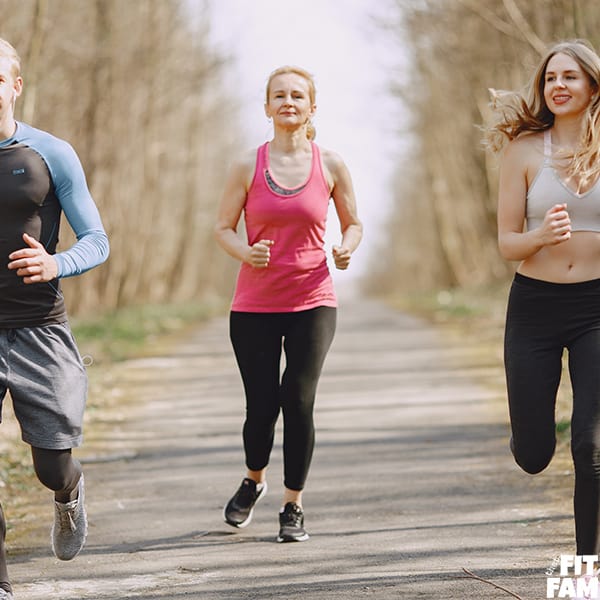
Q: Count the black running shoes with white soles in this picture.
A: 2